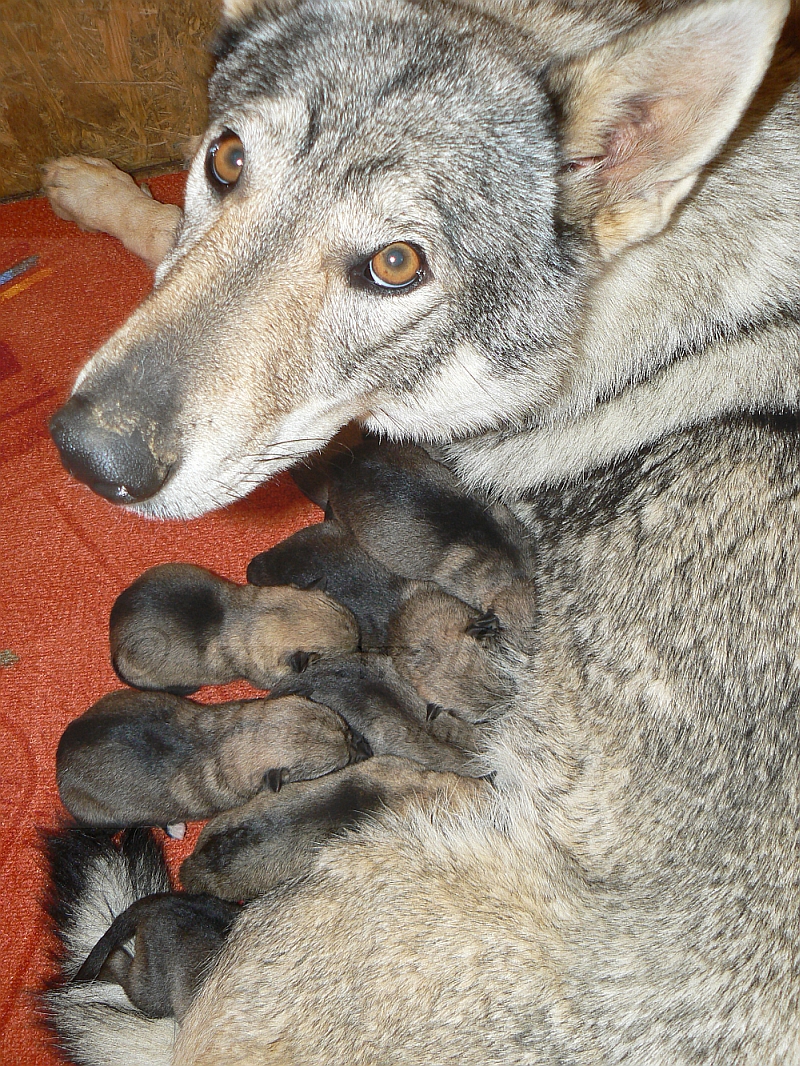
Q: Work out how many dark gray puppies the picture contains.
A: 7